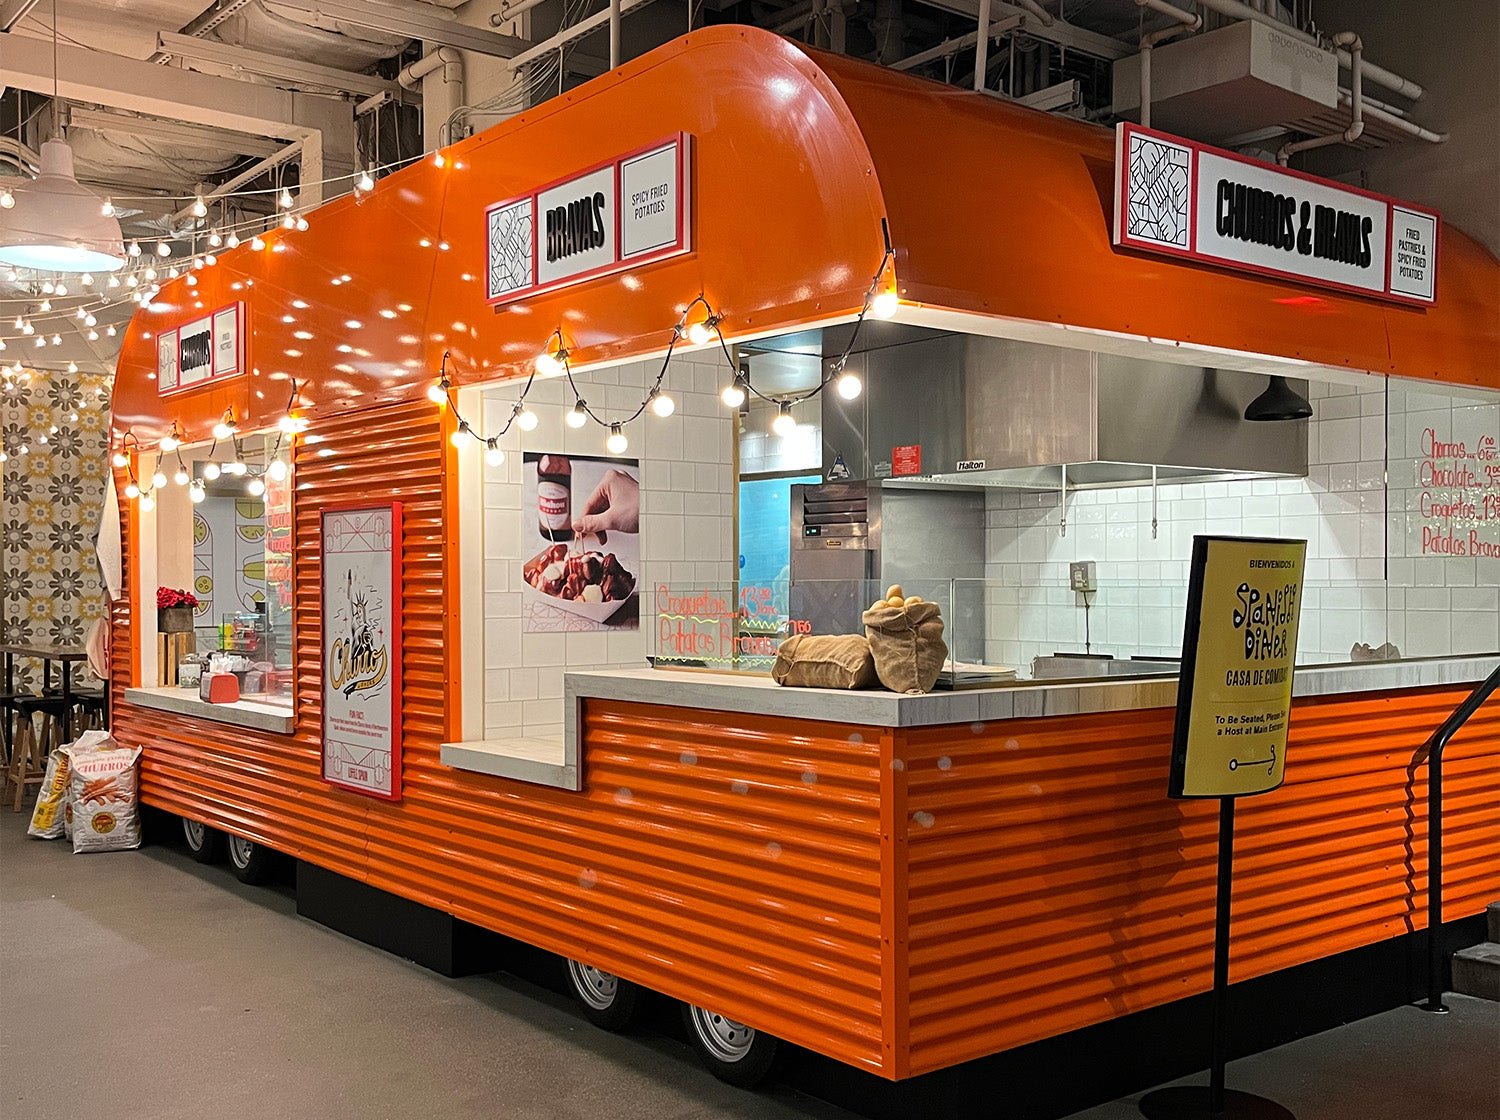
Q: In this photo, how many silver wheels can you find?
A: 4